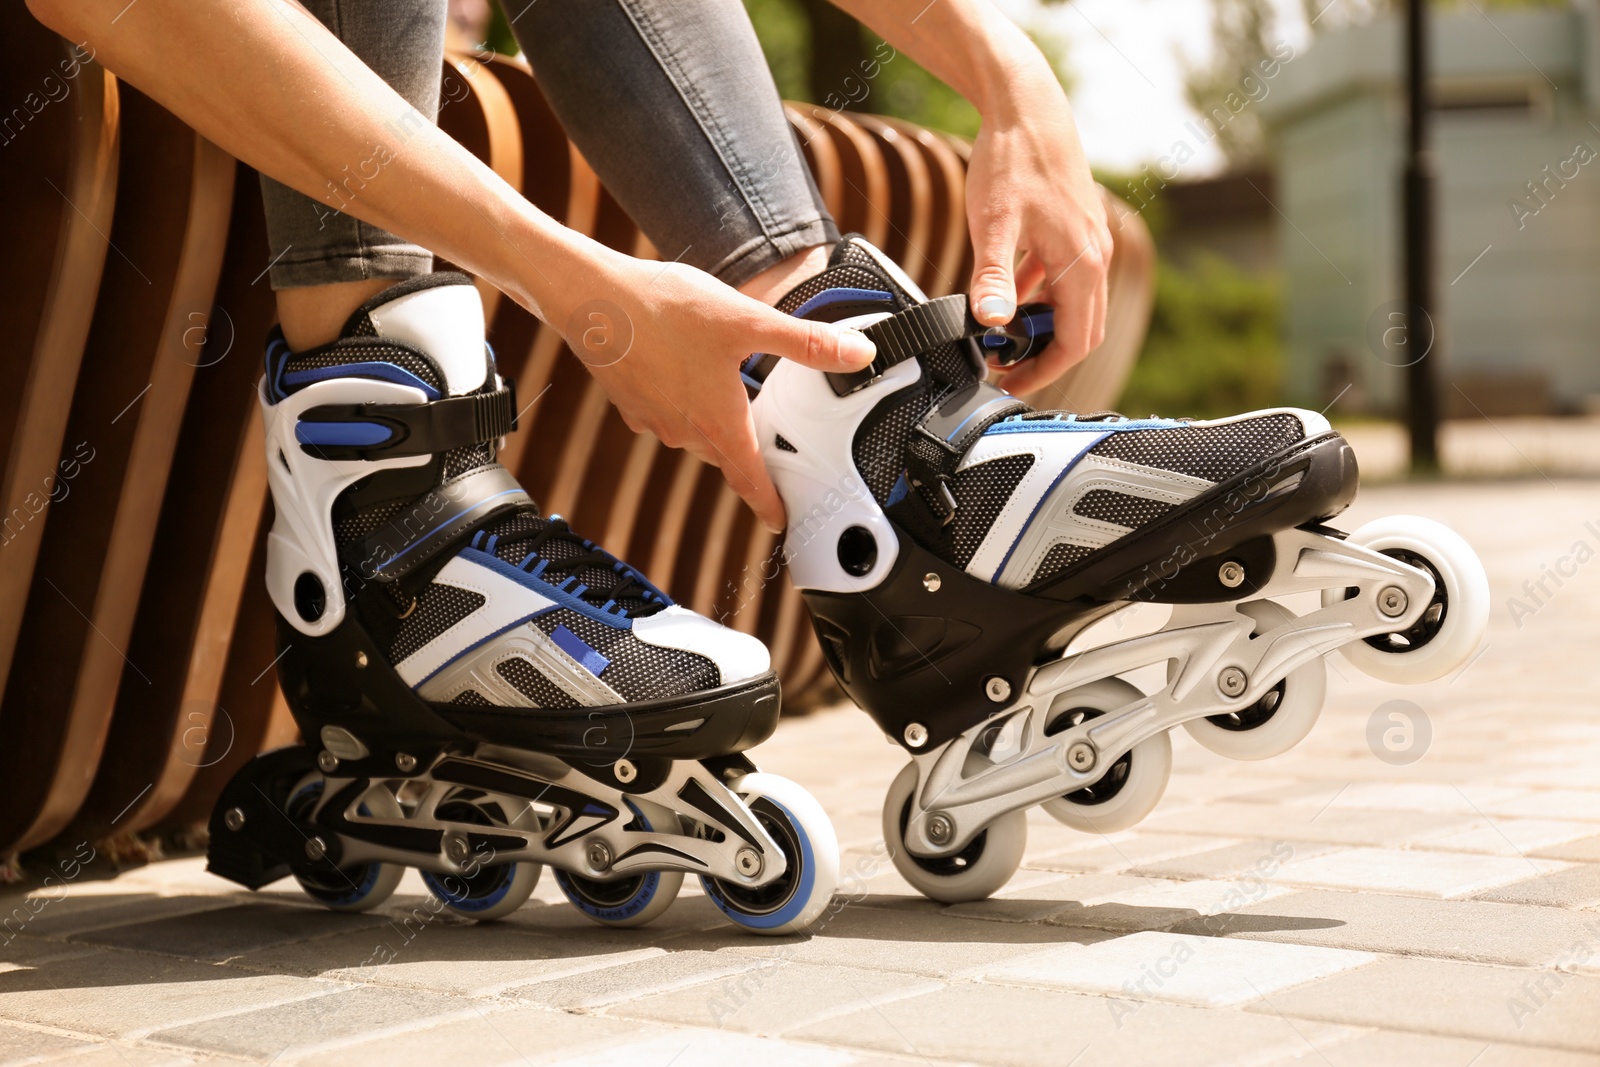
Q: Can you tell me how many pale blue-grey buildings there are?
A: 1